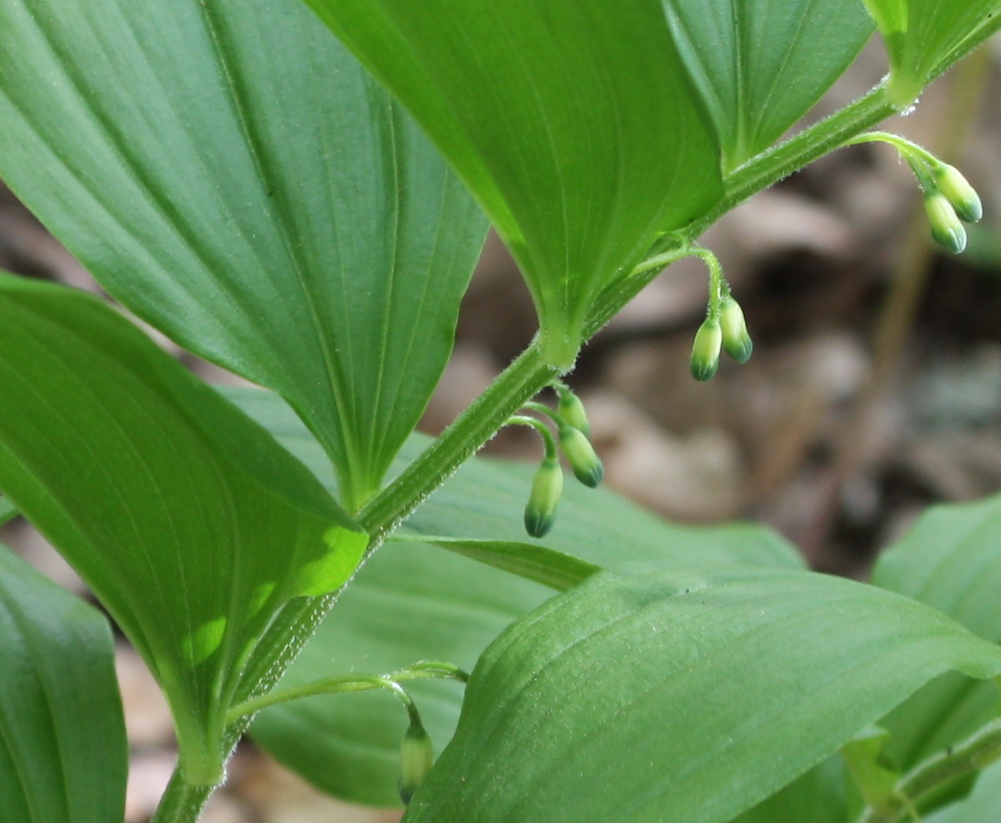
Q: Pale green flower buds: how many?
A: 8